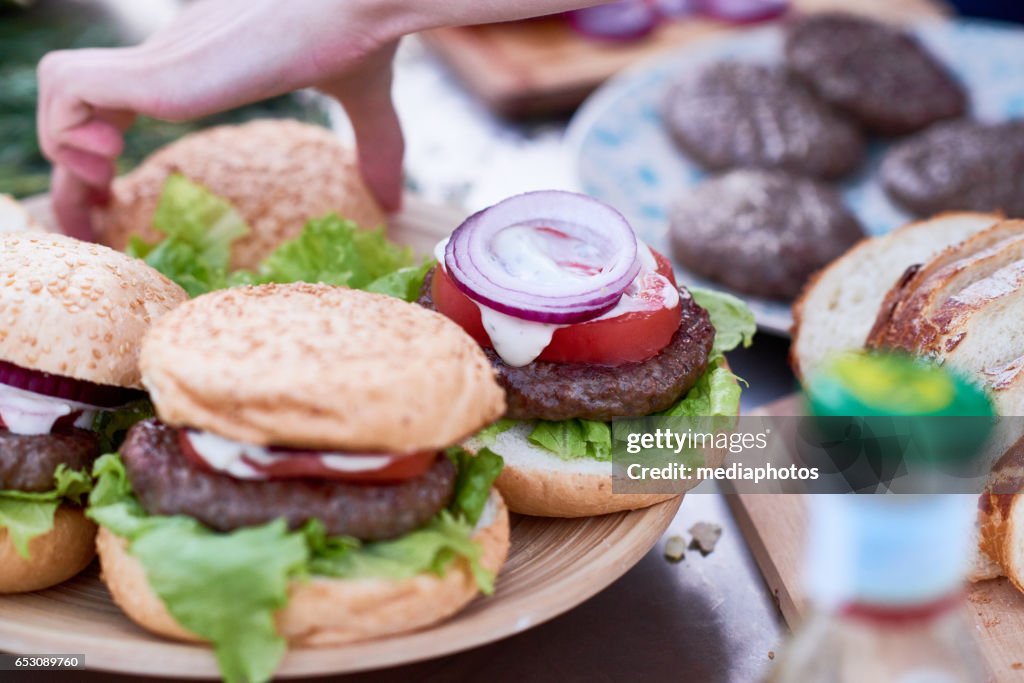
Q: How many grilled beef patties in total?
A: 7